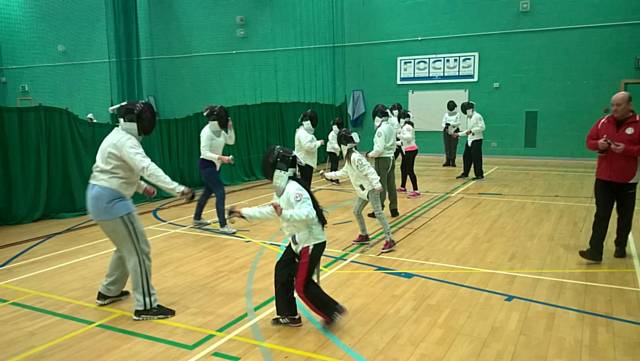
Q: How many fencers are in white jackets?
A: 11